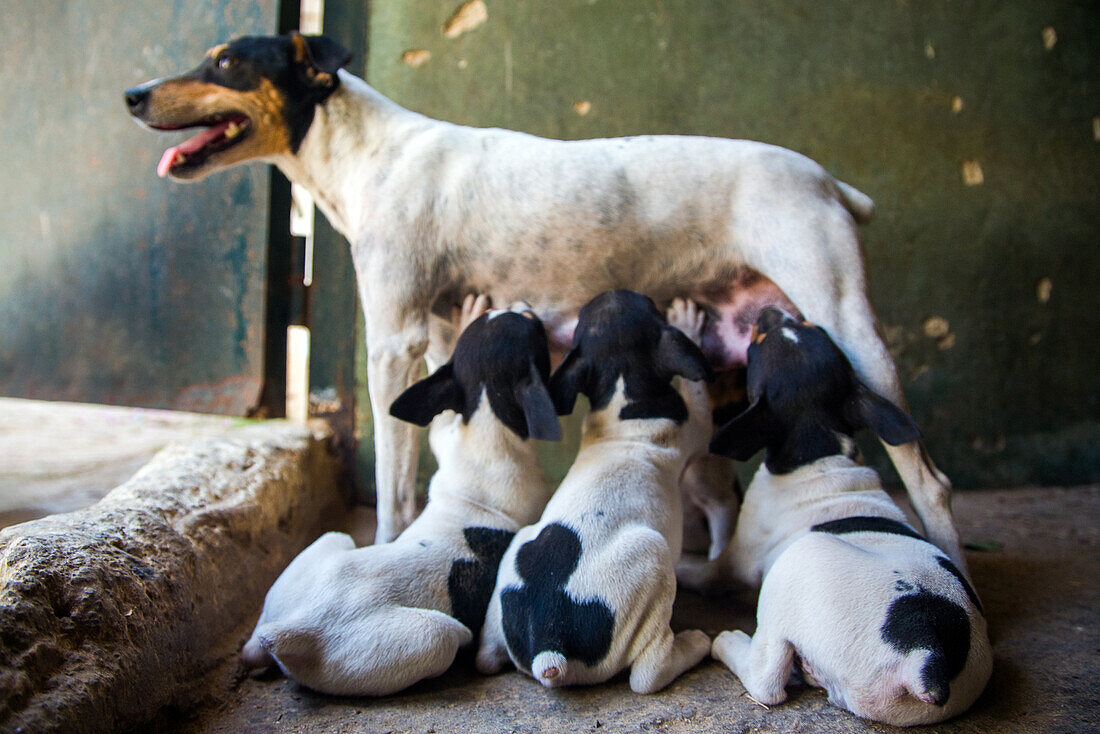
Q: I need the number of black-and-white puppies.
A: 3